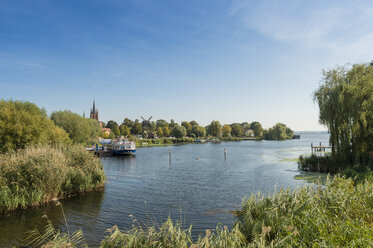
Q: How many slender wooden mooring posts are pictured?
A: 2